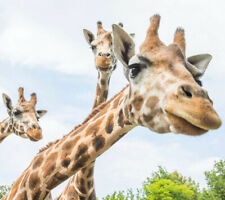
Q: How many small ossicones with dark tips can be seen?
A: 6